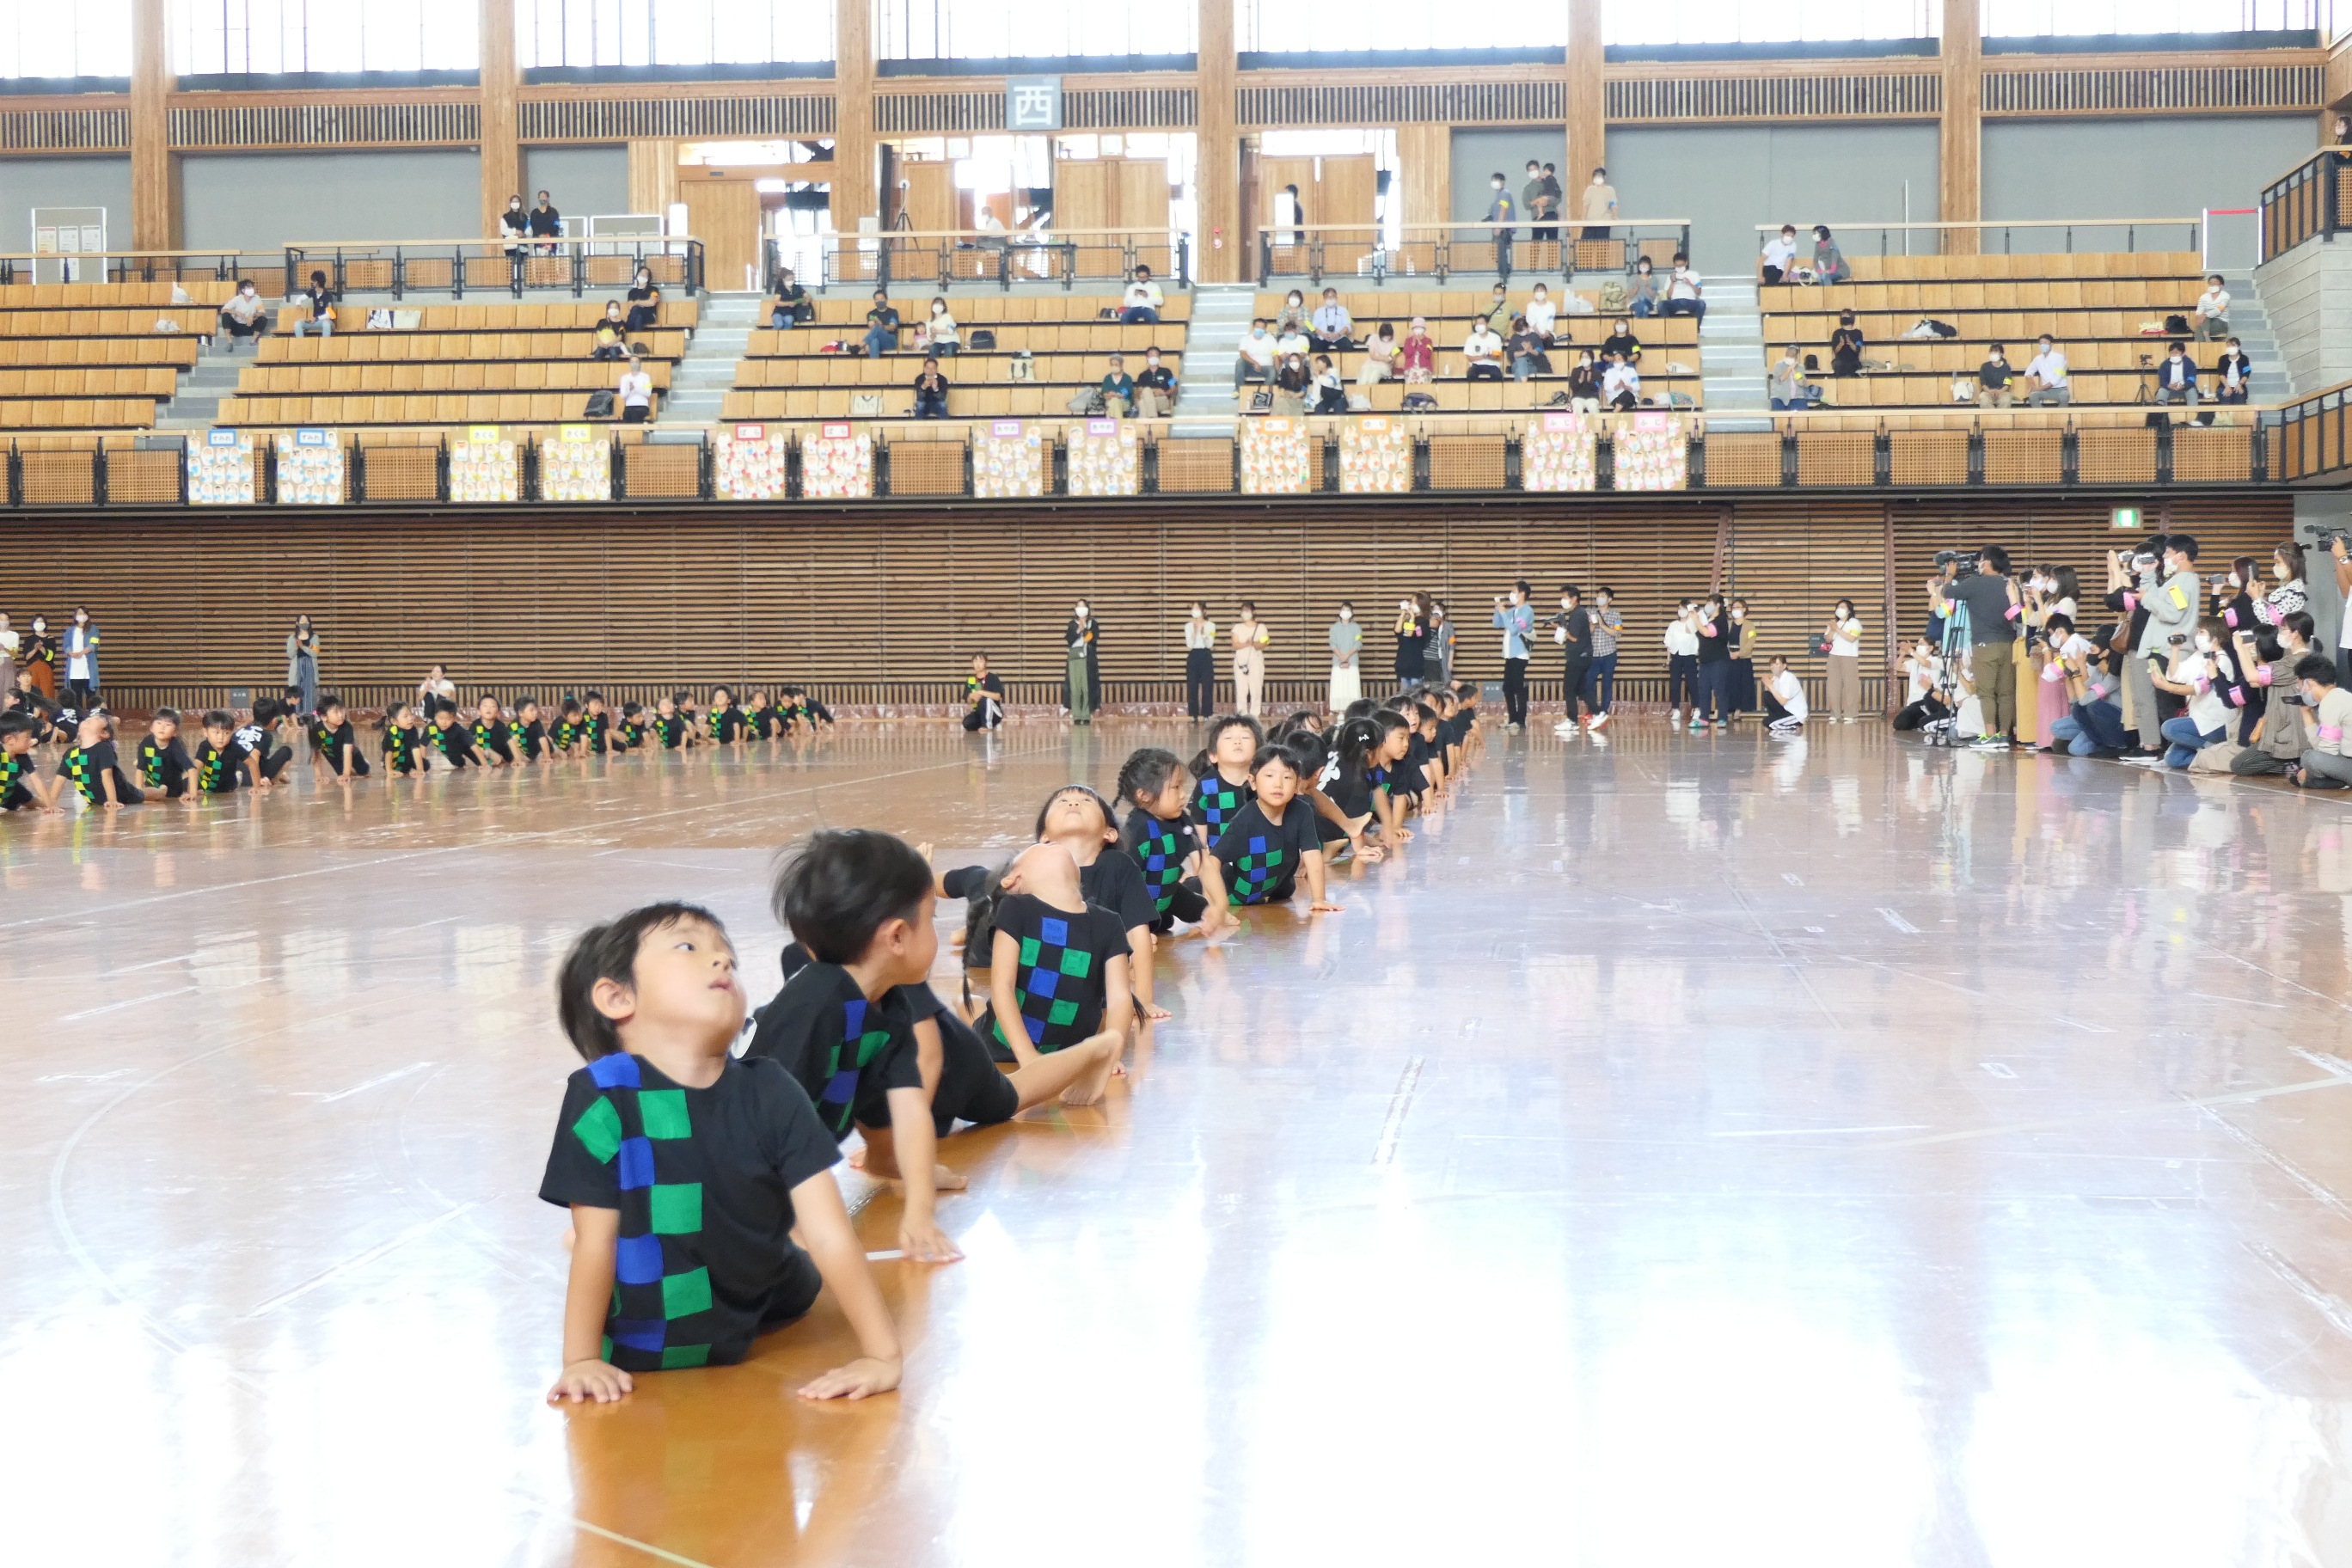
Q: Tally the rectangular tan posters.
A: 12